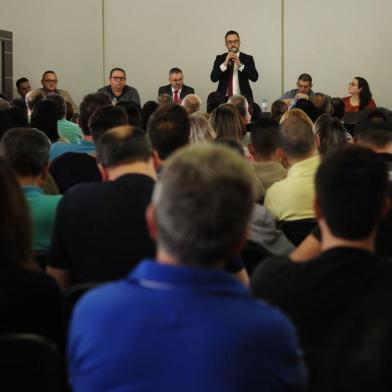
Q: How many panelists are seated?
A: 6